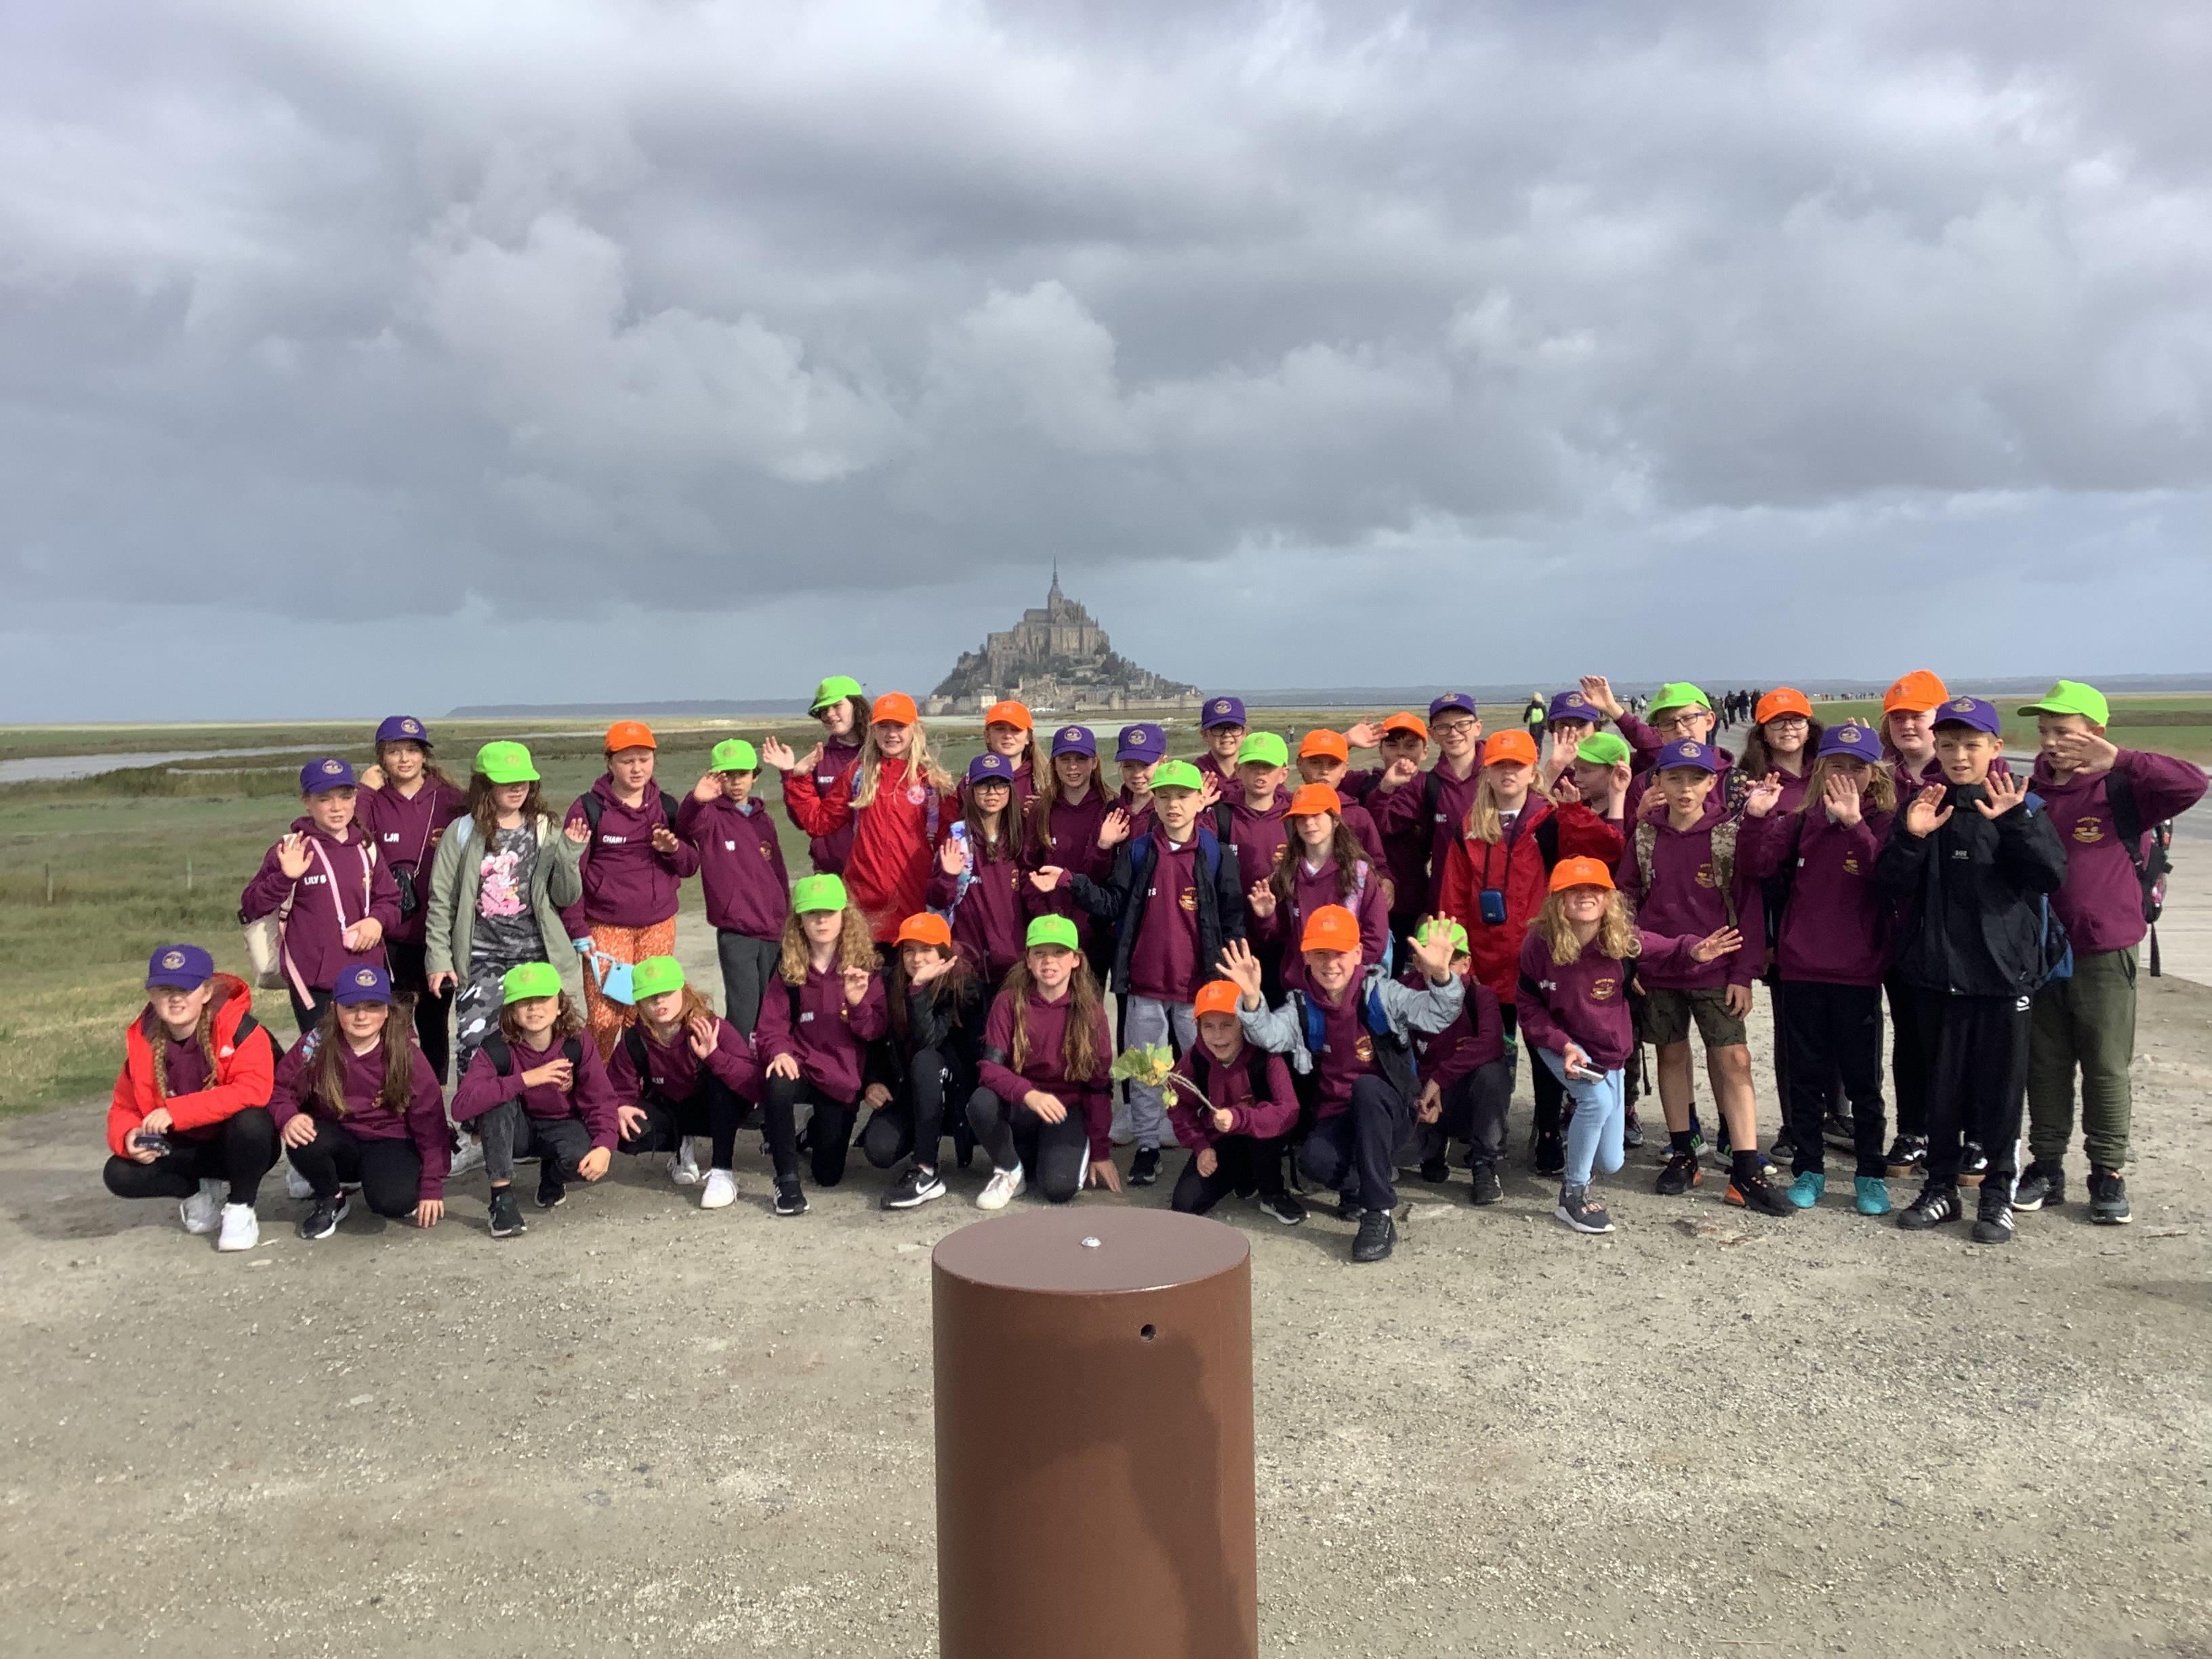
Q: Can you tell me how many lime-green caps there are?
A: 13